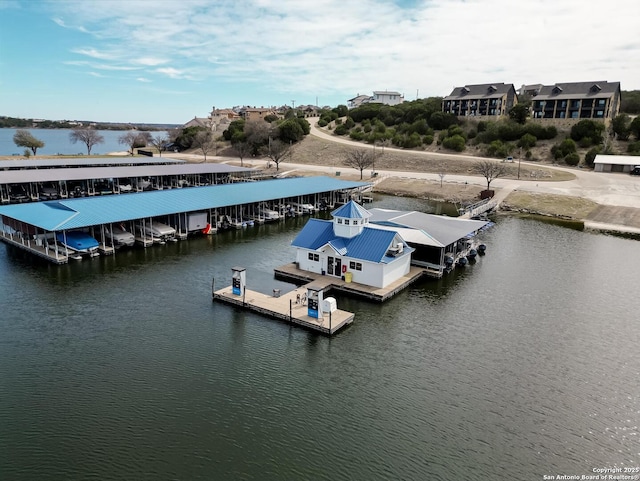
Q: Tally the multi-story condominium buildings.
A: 2